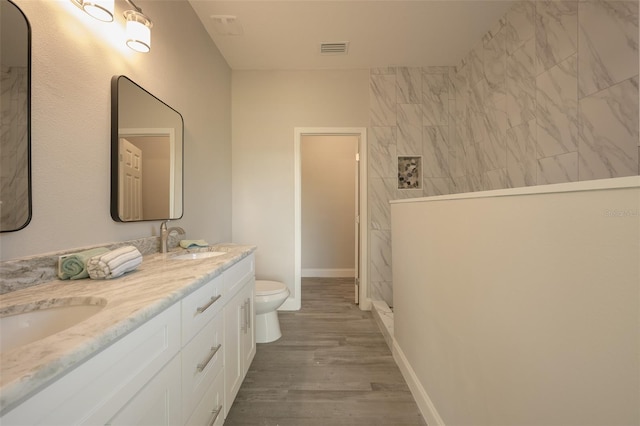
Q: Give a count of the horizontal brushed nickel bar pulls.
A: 3